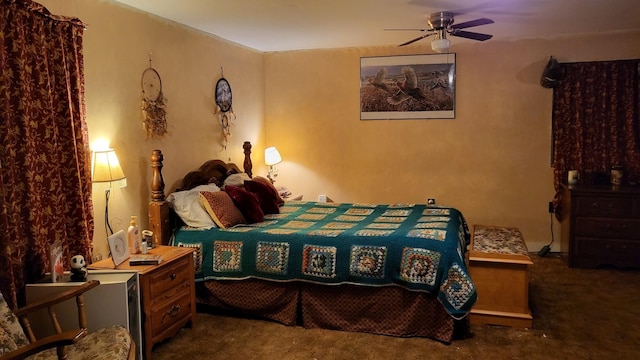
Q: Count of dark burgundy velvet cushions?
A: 2